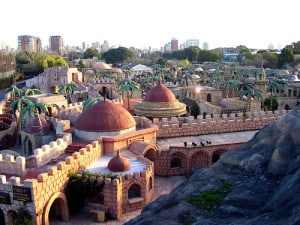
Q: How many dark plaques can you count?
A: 2